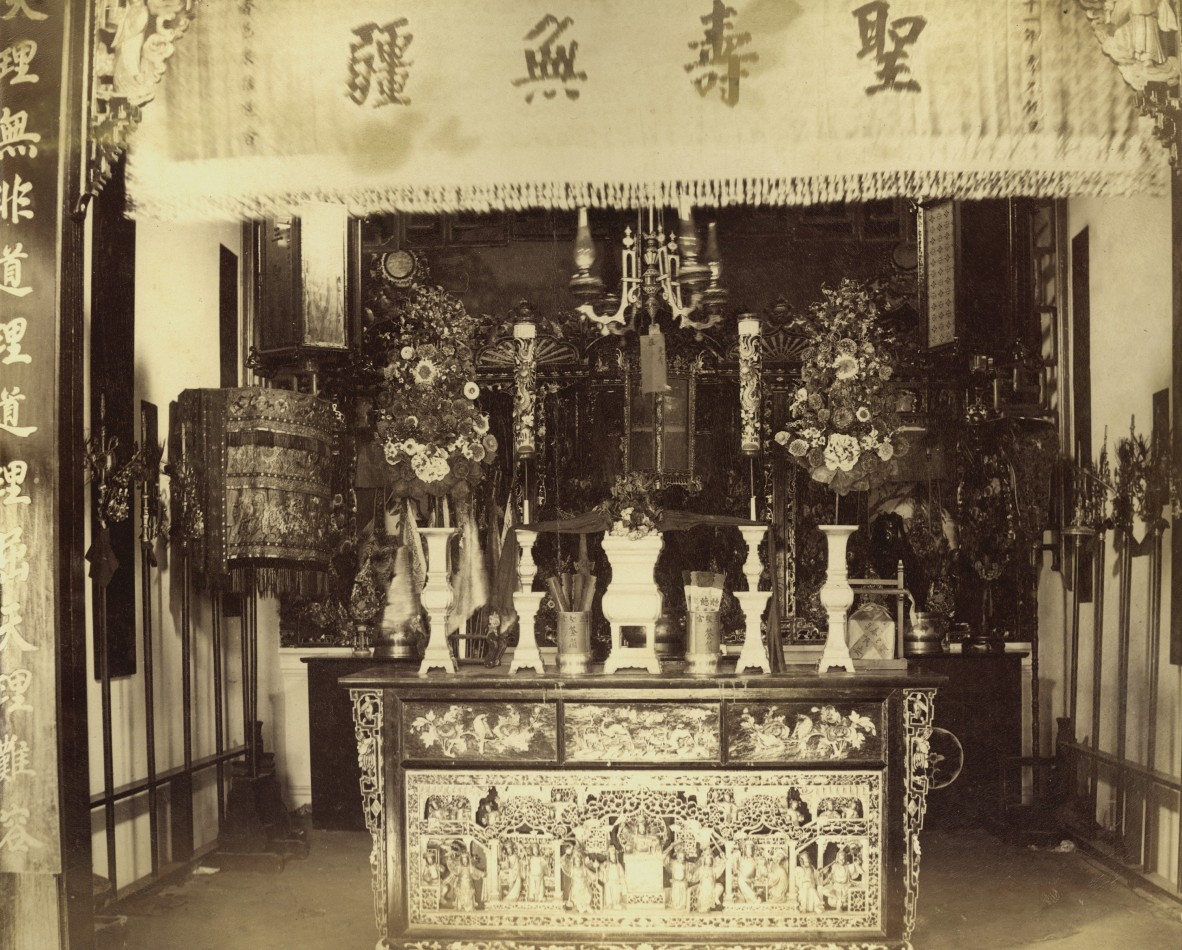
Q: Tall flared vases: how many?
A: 2